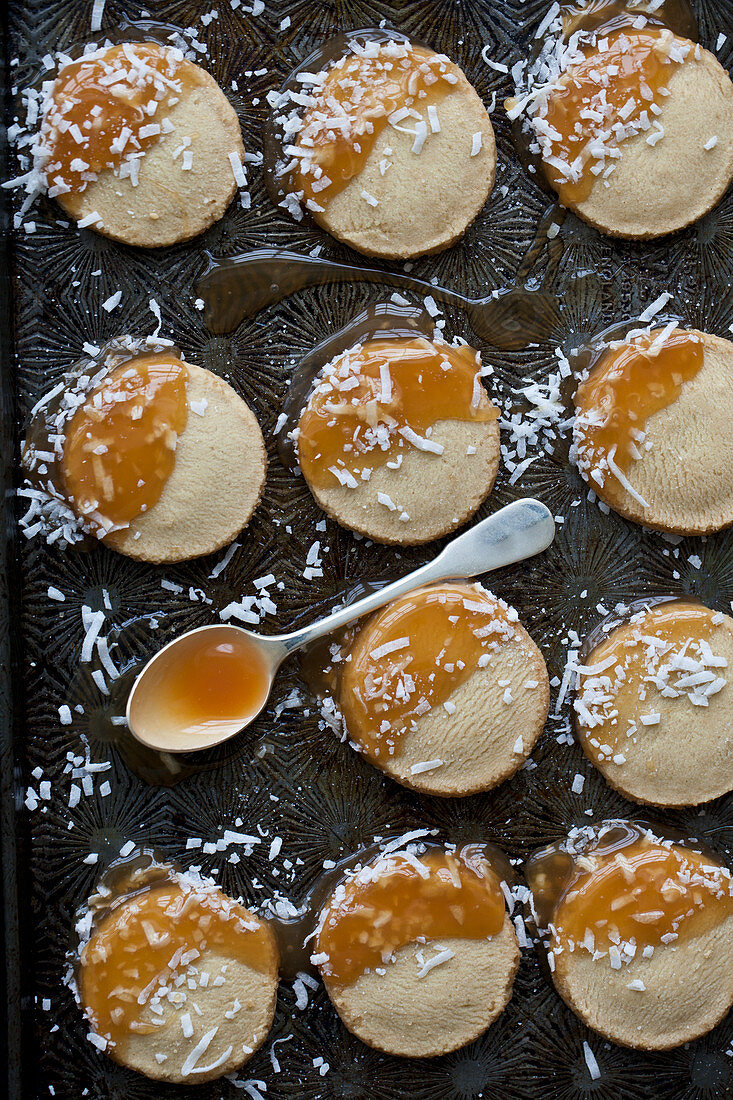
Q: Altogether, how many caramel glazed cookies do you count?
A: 11